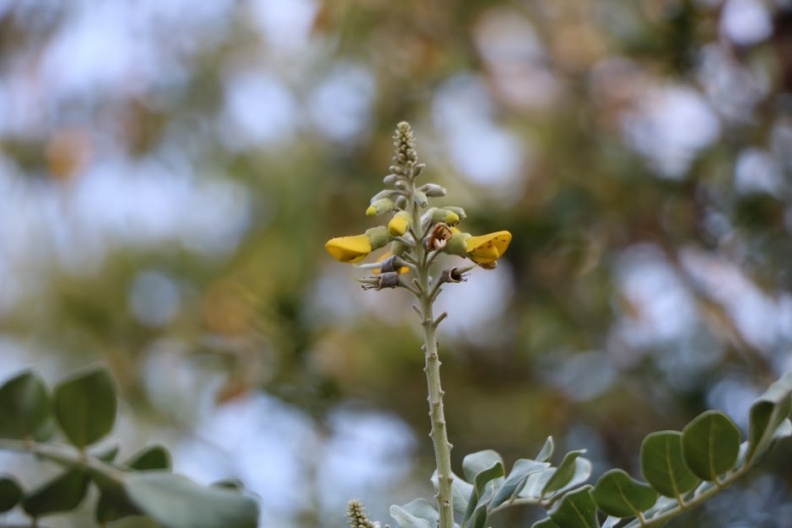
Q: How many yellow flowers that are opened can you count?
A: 2